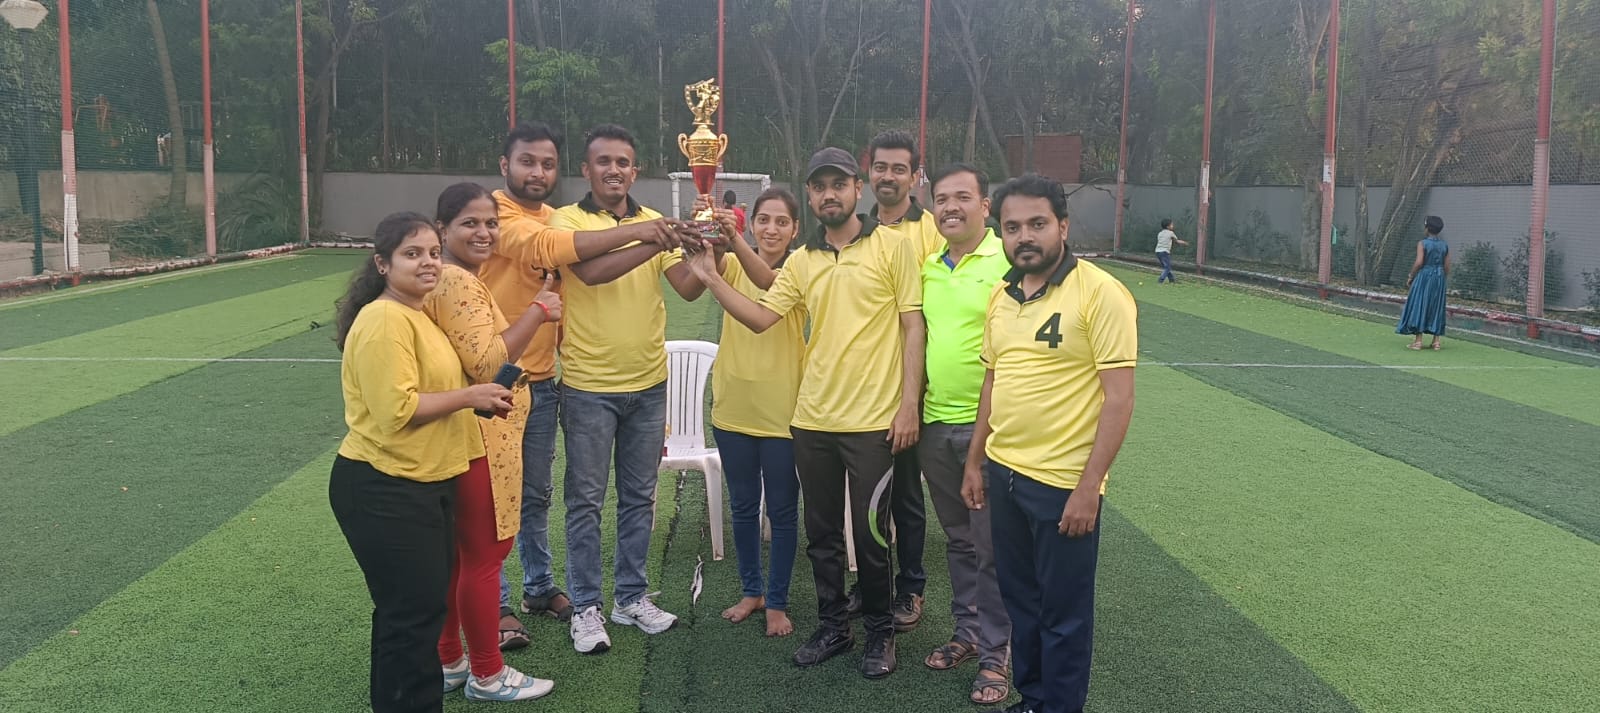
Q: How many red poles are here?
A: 10